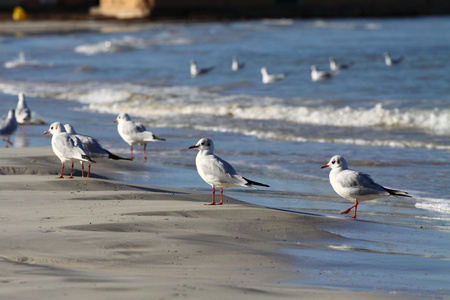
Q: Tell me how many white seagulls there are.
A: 13